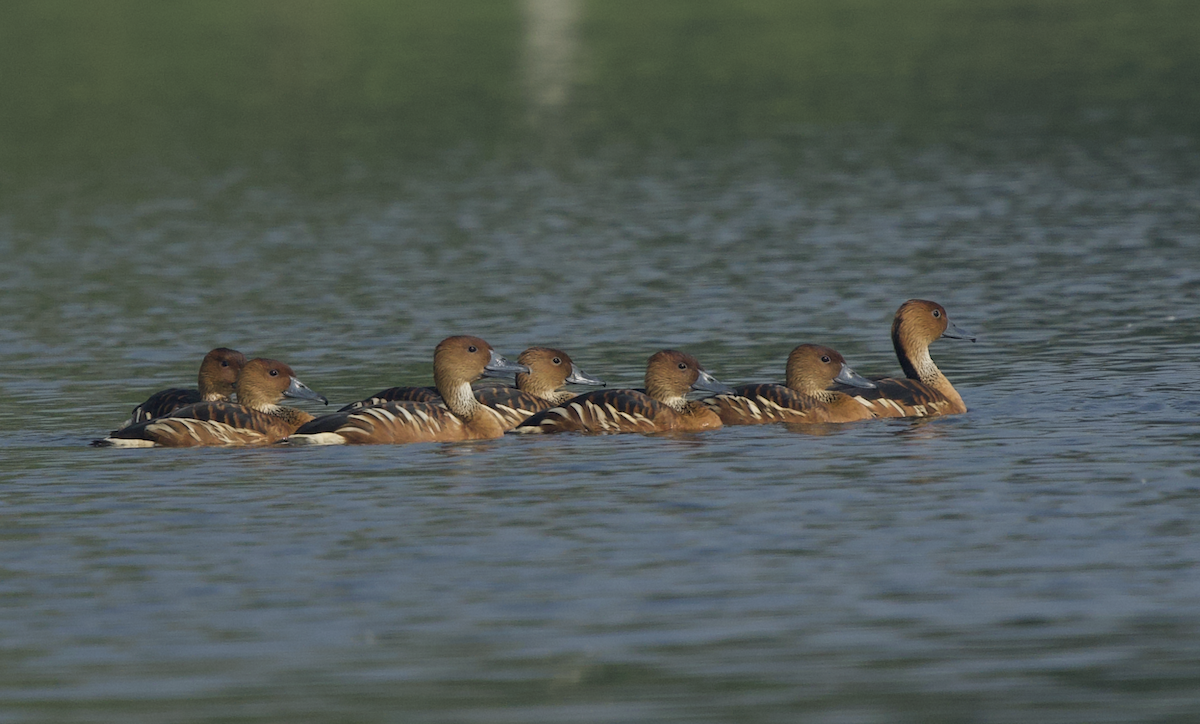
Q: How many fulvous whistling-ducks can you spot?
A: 7